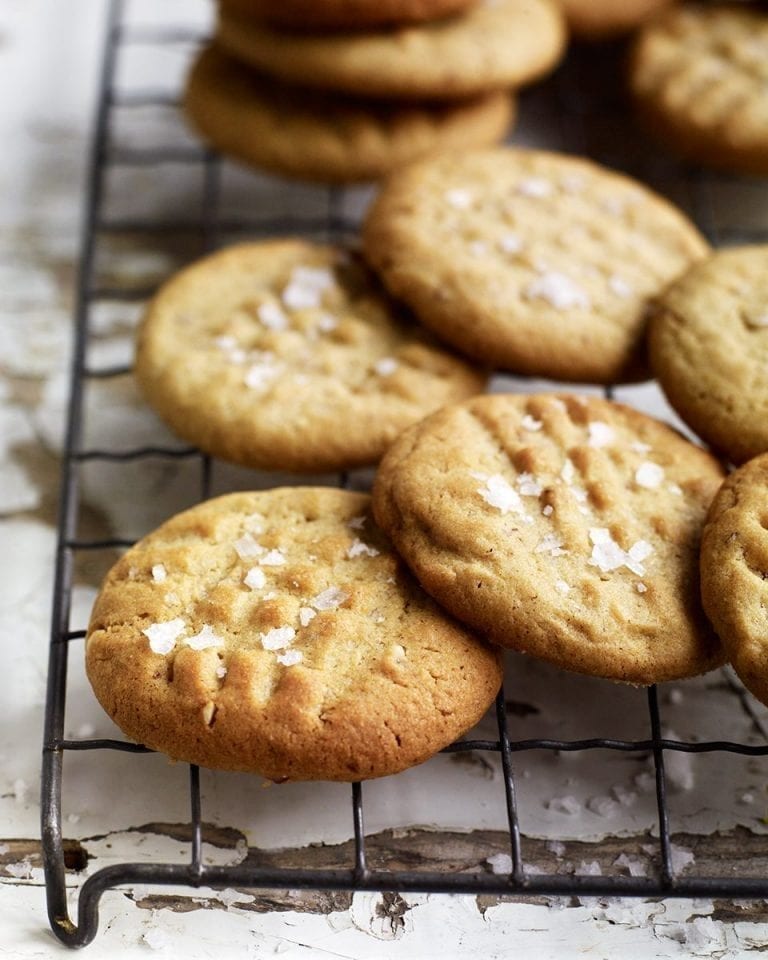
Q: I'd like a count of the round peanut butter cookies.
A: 11